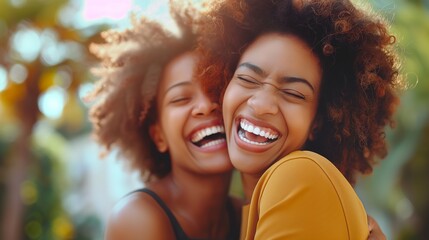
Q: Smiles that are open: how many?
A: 2